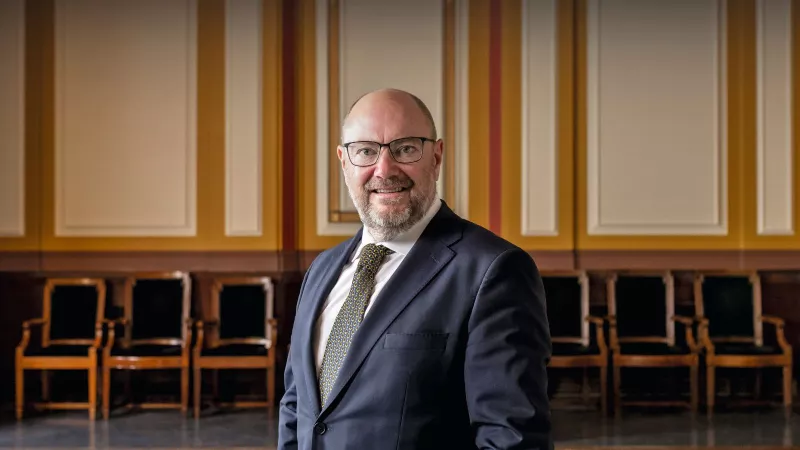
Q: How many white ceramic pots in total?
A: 0